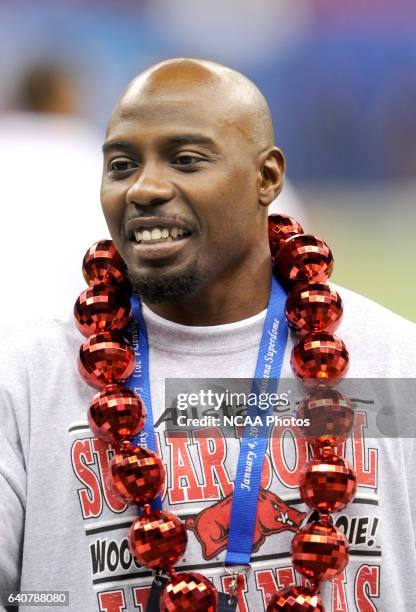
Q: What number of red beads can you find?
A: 15